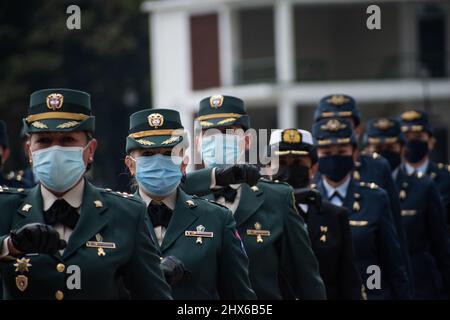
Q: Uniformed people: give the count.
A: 9